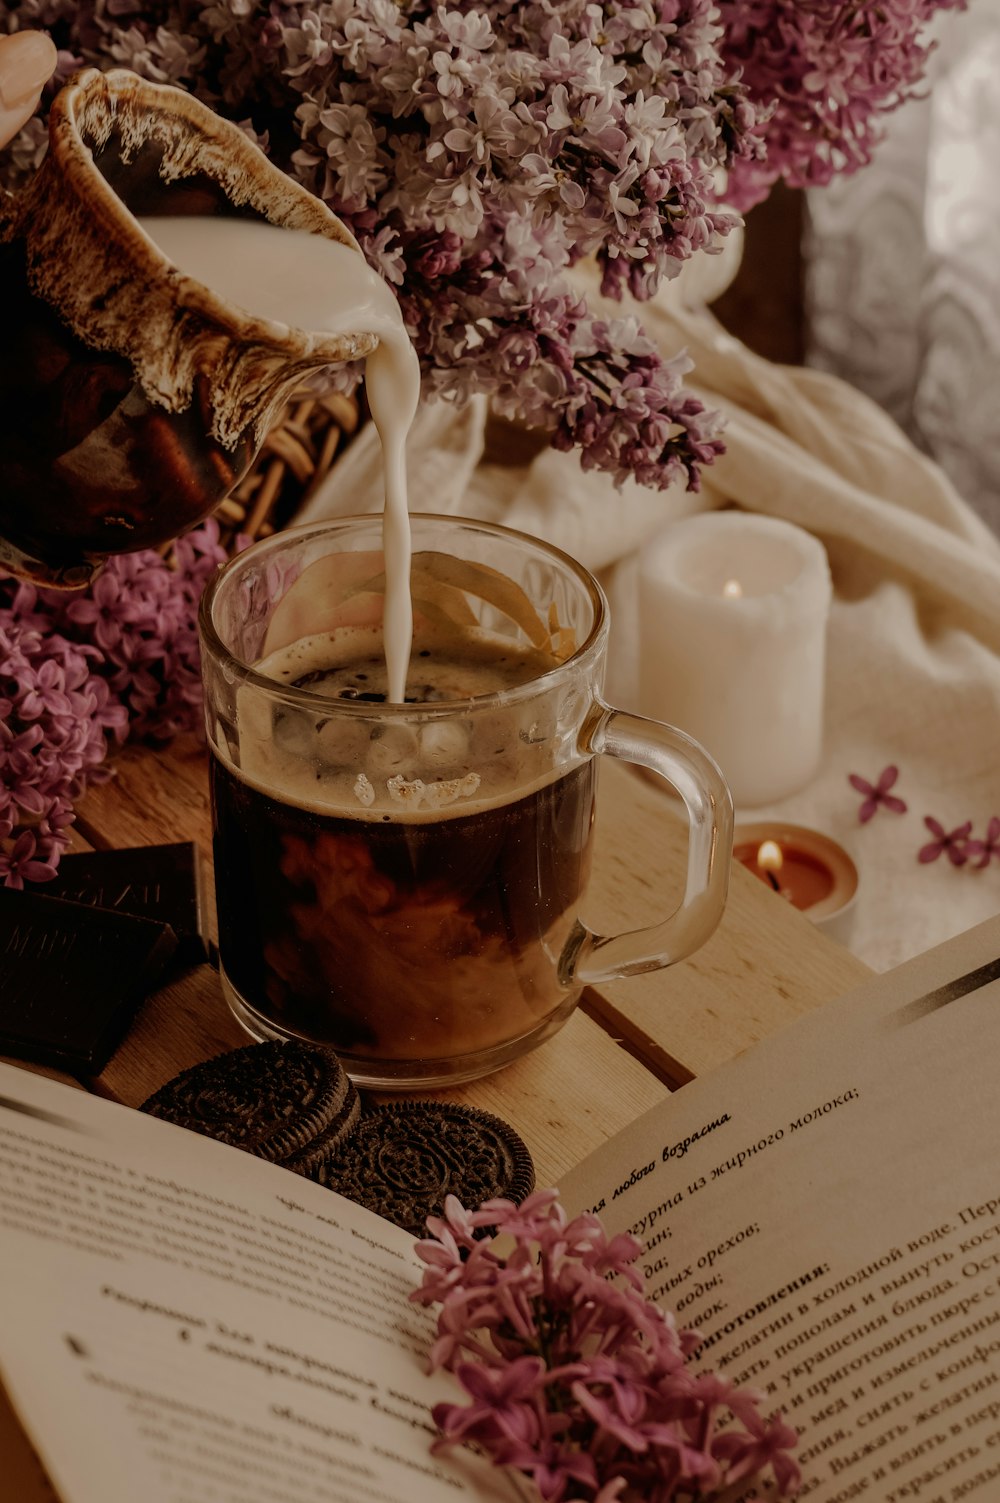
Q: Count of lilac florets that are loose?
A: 3